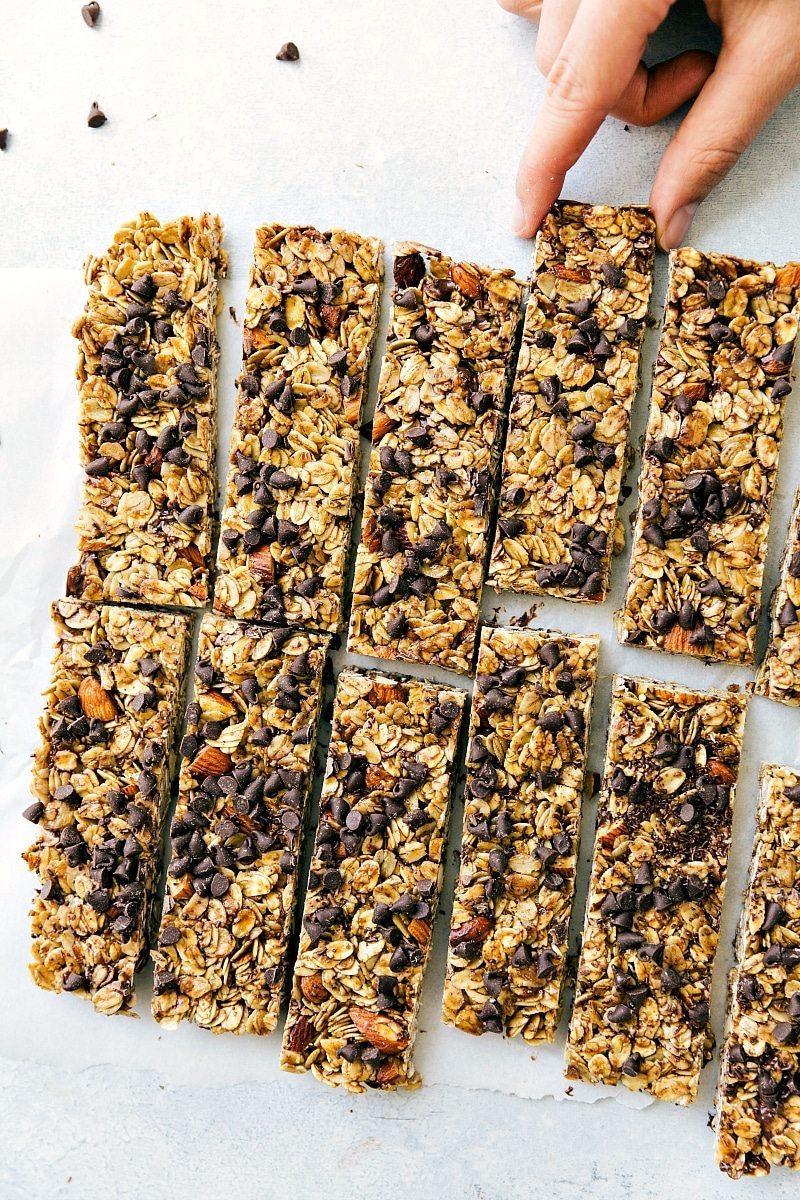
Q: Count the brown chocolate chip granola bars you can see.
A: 12